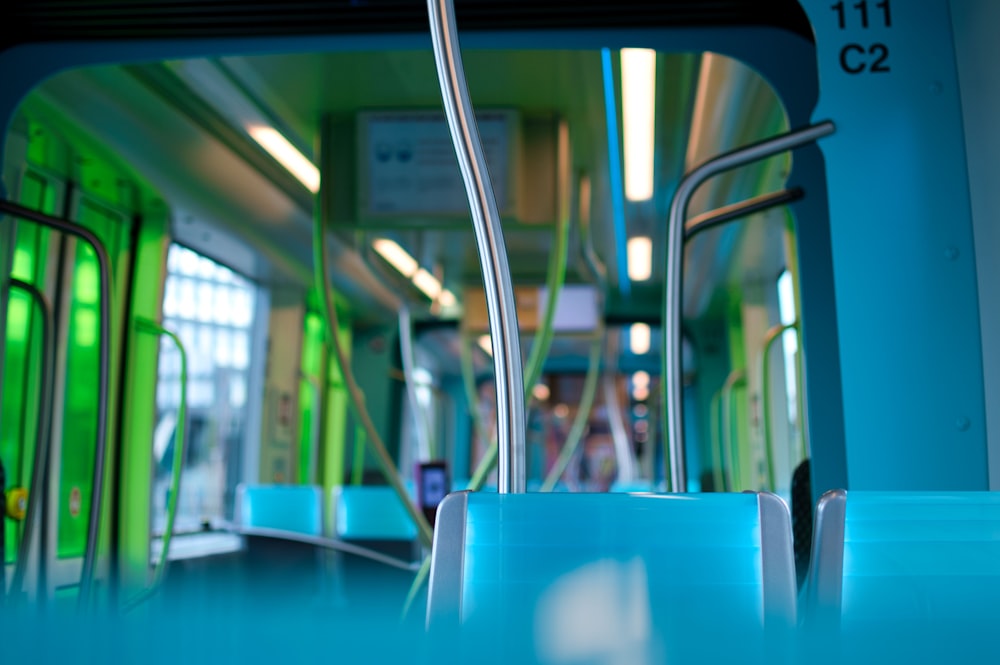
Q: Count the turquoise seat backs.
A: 4